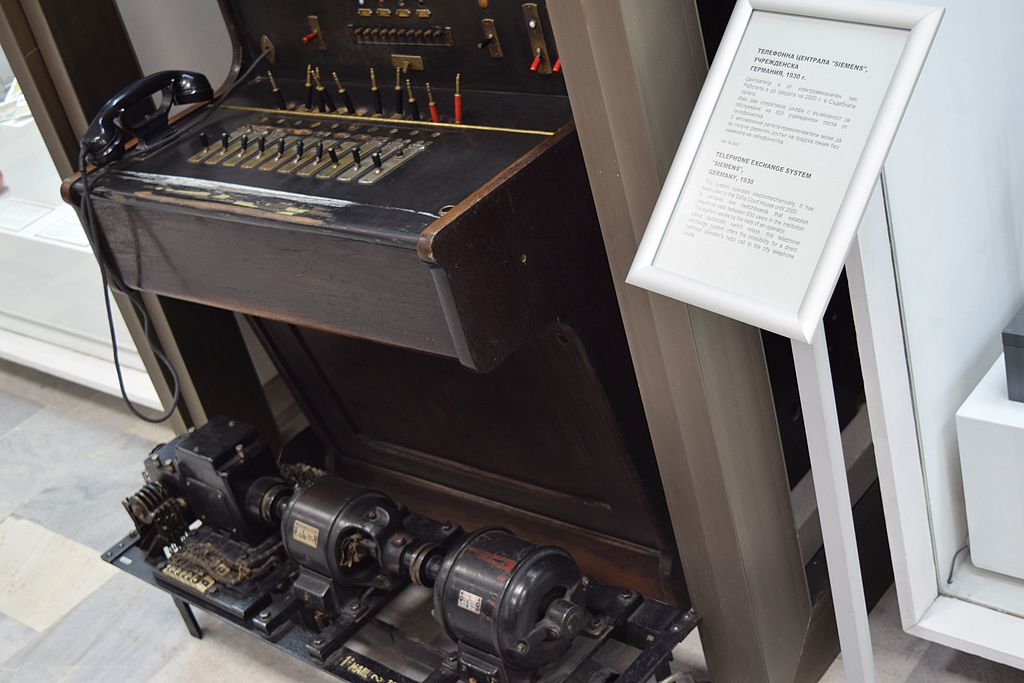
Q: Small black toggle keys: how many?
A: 10